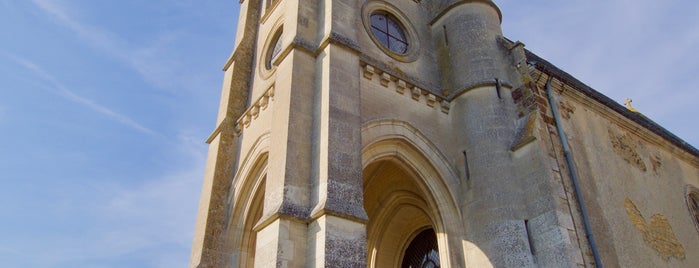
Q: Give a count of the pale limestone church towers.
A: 1